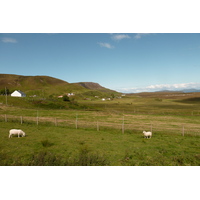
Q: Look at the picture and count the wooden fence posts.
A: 9